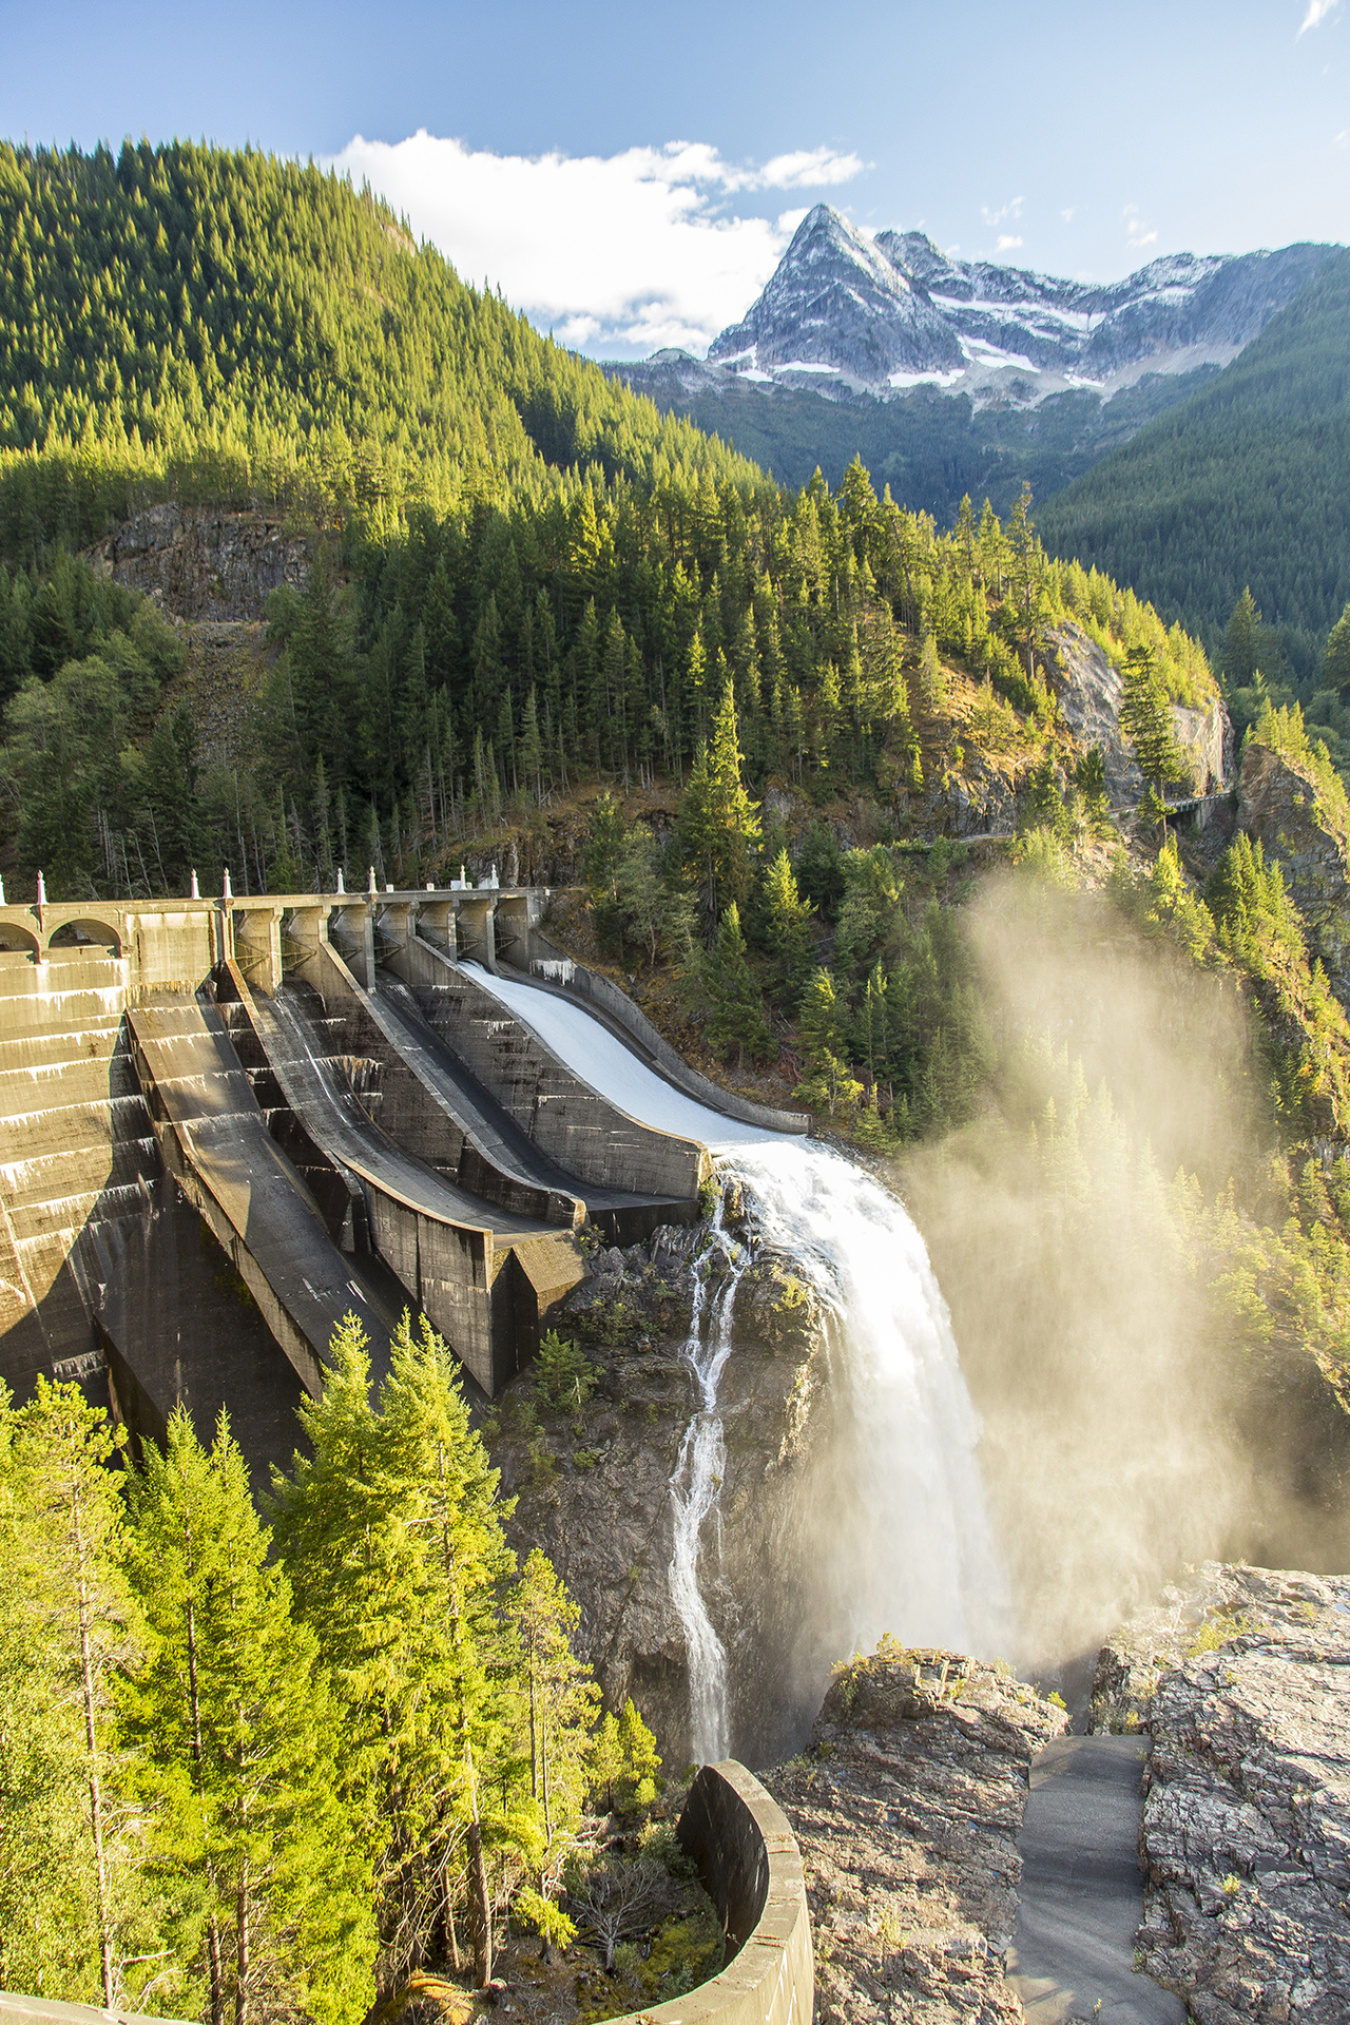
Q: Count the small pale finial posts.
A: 8